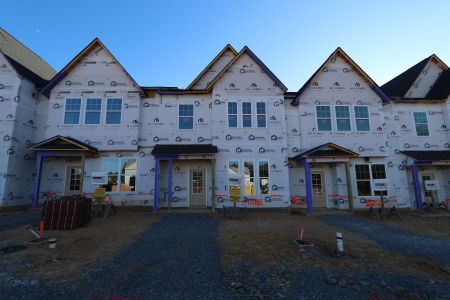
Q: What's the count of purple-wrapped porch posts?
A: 5